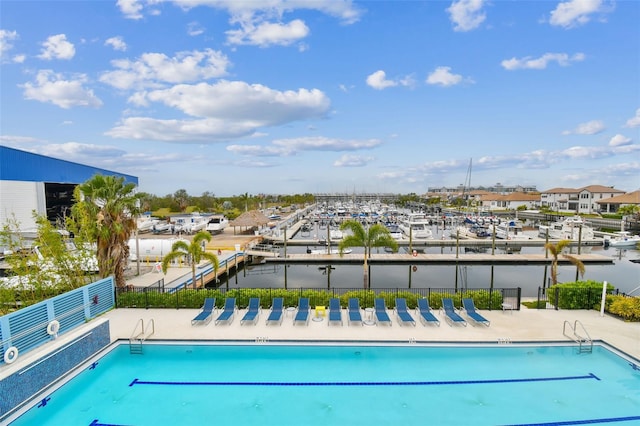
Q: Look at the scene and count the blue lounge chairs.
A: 12